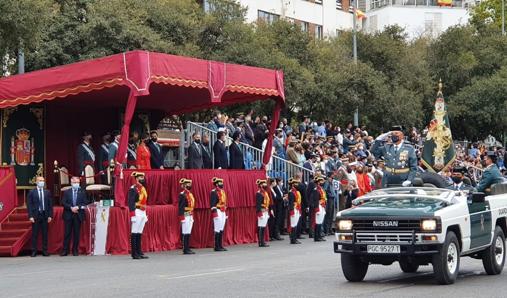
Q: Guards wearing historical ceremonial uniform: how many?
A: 6